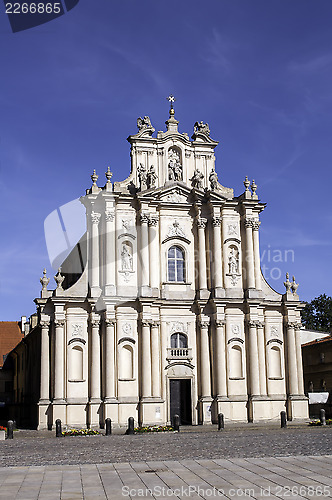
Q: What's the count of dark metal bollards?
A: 8